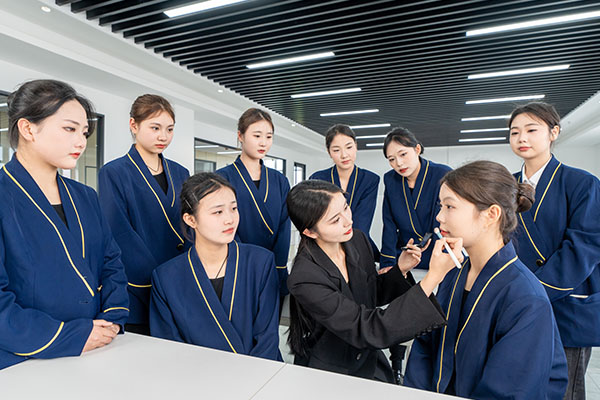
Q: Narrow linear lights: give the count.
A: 13